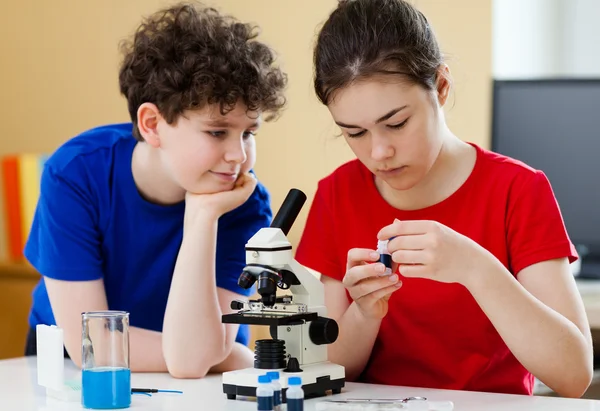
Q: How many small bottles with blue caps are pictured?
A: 3